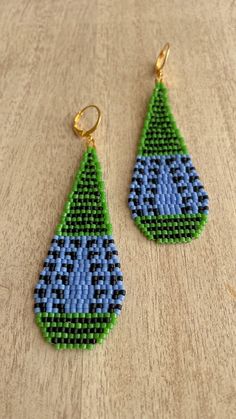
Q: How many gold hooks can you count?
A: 2